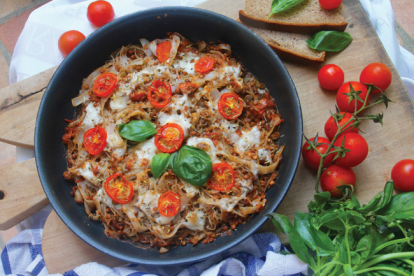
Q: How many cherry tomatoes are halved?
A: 10